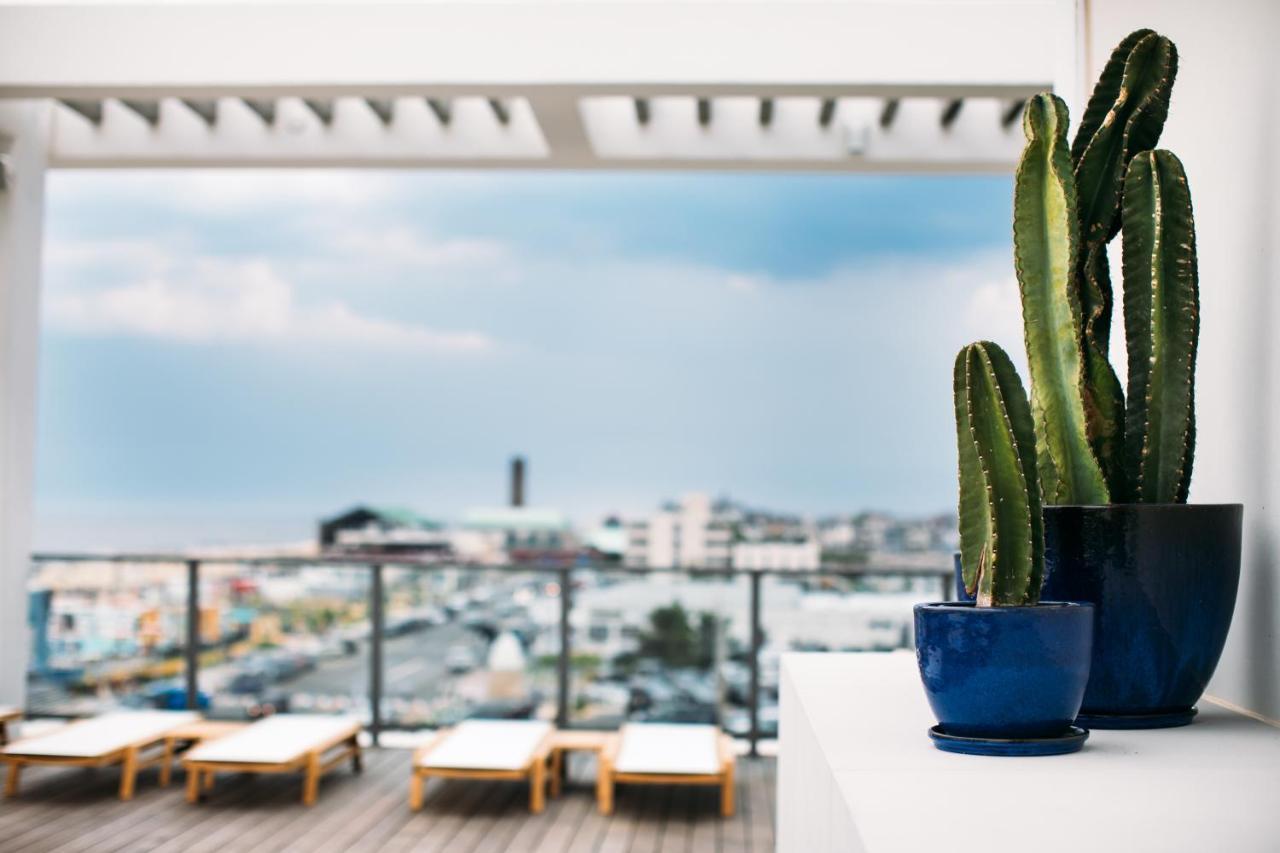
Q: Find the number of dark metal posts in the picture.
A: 5